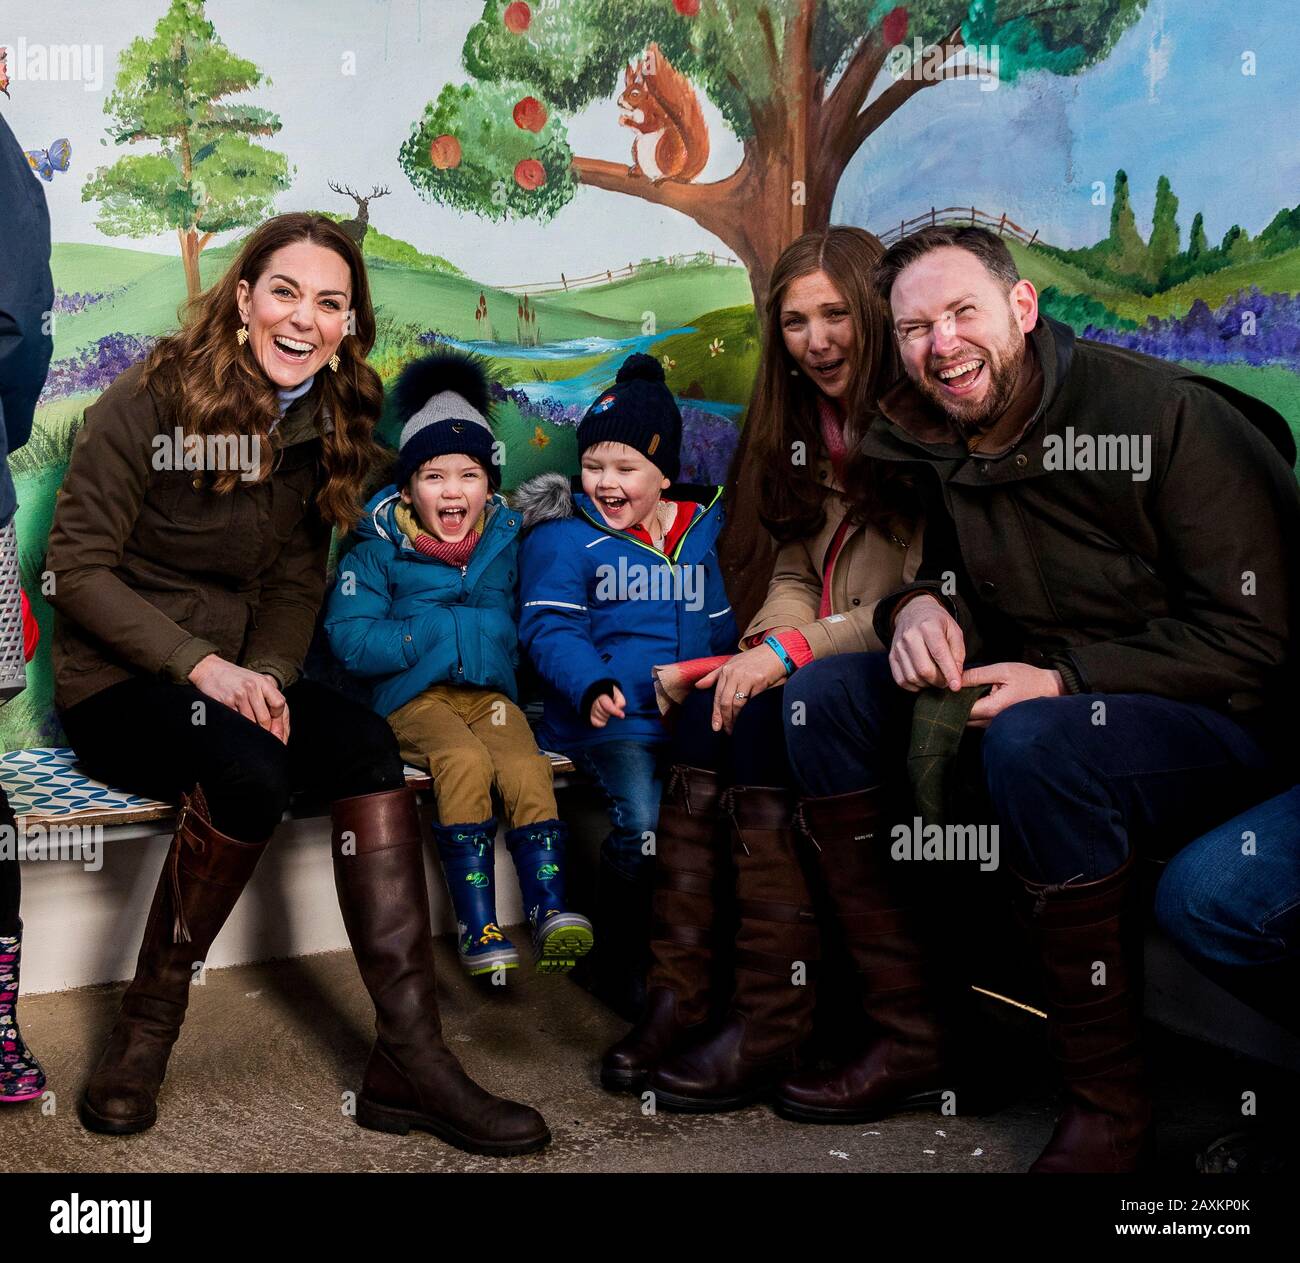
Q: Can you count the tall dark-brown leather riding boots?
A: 6